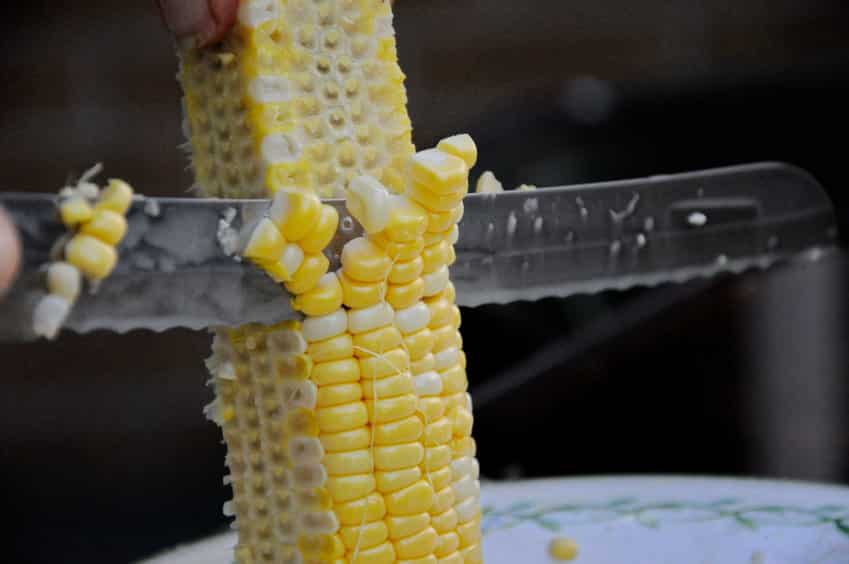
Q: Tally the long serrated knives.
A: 1